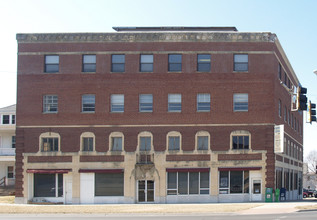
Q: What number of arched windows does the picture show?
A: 7